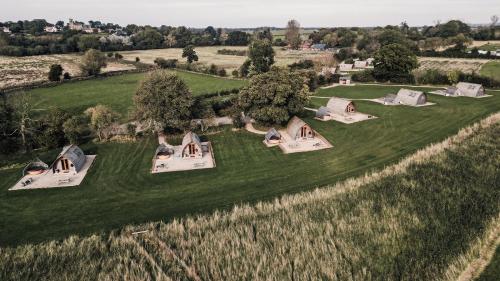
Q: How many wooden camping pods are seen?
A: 6